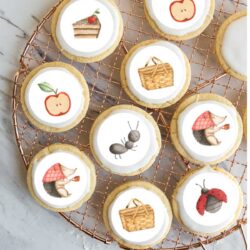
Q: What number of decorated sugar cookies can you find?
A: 9